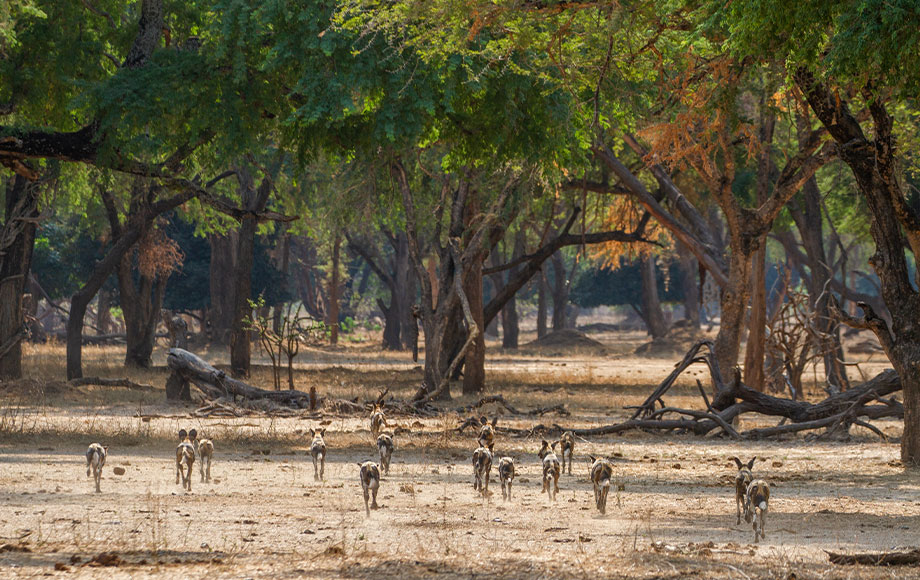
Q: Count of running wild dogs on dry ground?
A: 15